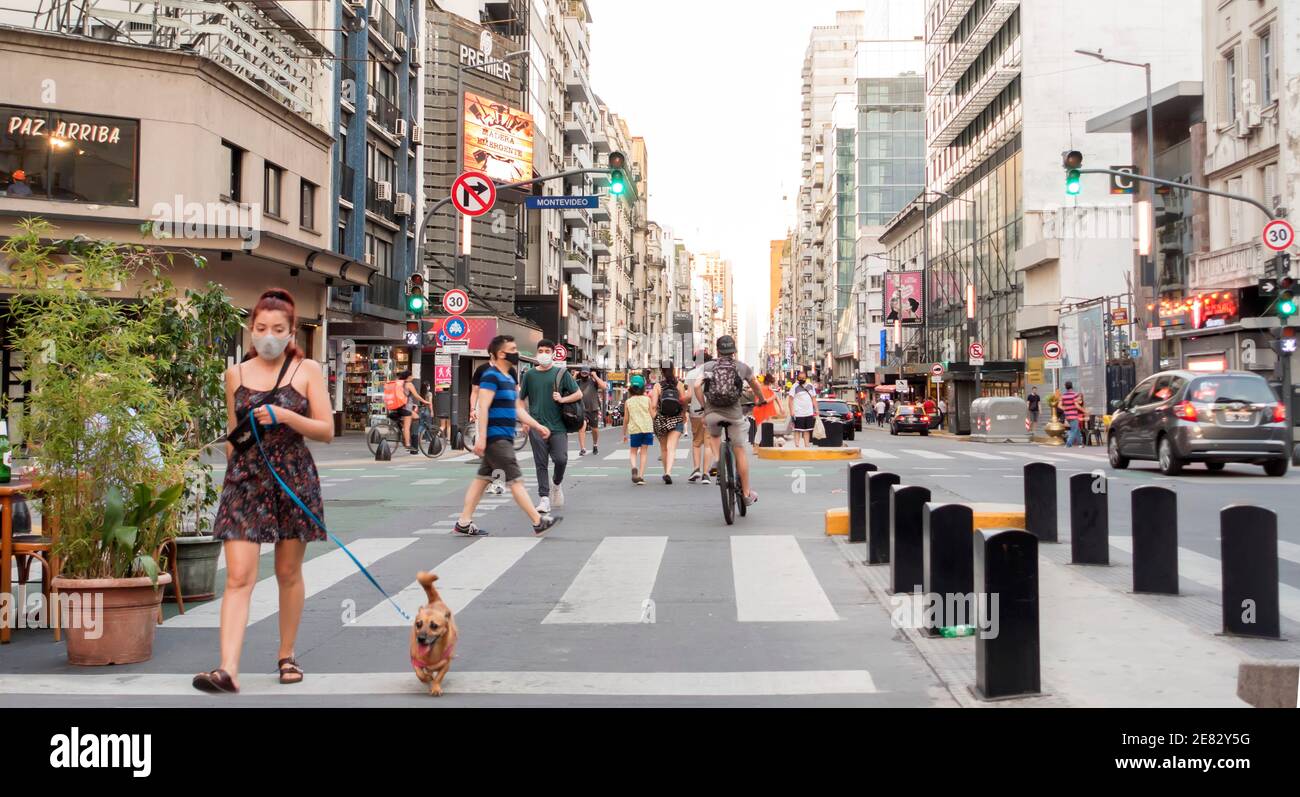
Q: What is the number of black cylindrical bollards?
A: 9